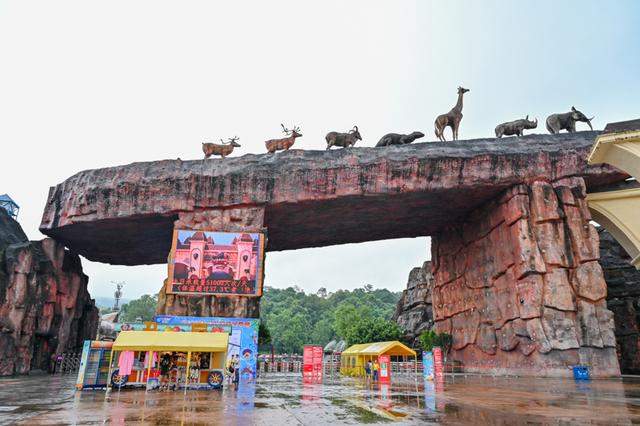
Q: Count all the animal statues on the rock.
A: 7